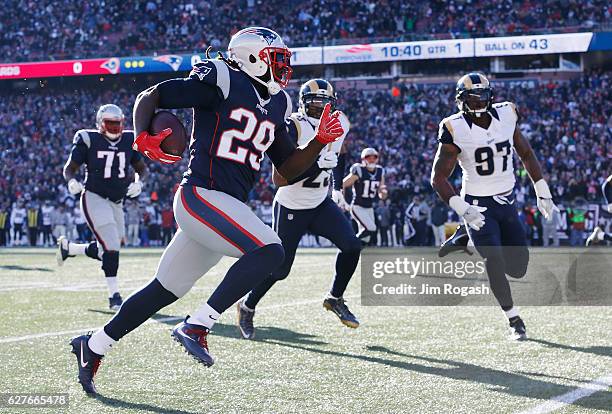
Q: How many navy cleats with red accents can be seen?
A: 2